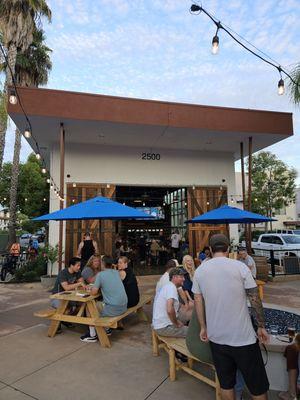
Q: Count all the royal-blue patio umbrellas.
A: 2